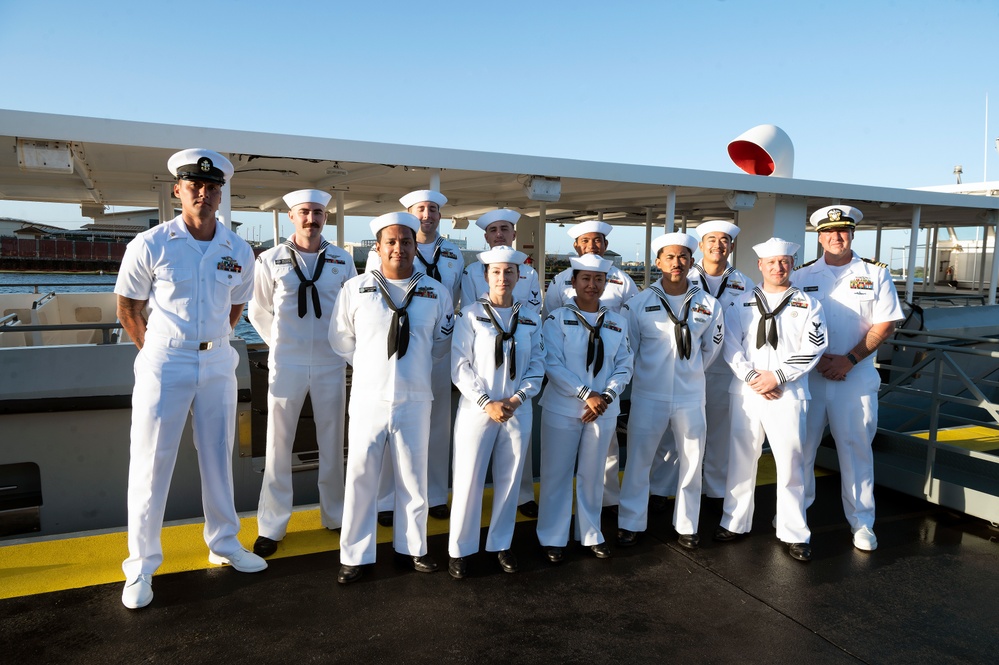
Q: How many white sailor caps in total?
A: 10